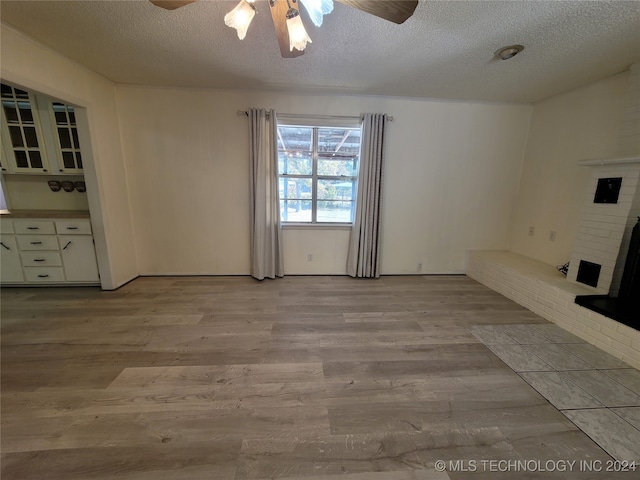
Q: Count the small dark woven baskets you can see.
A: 3